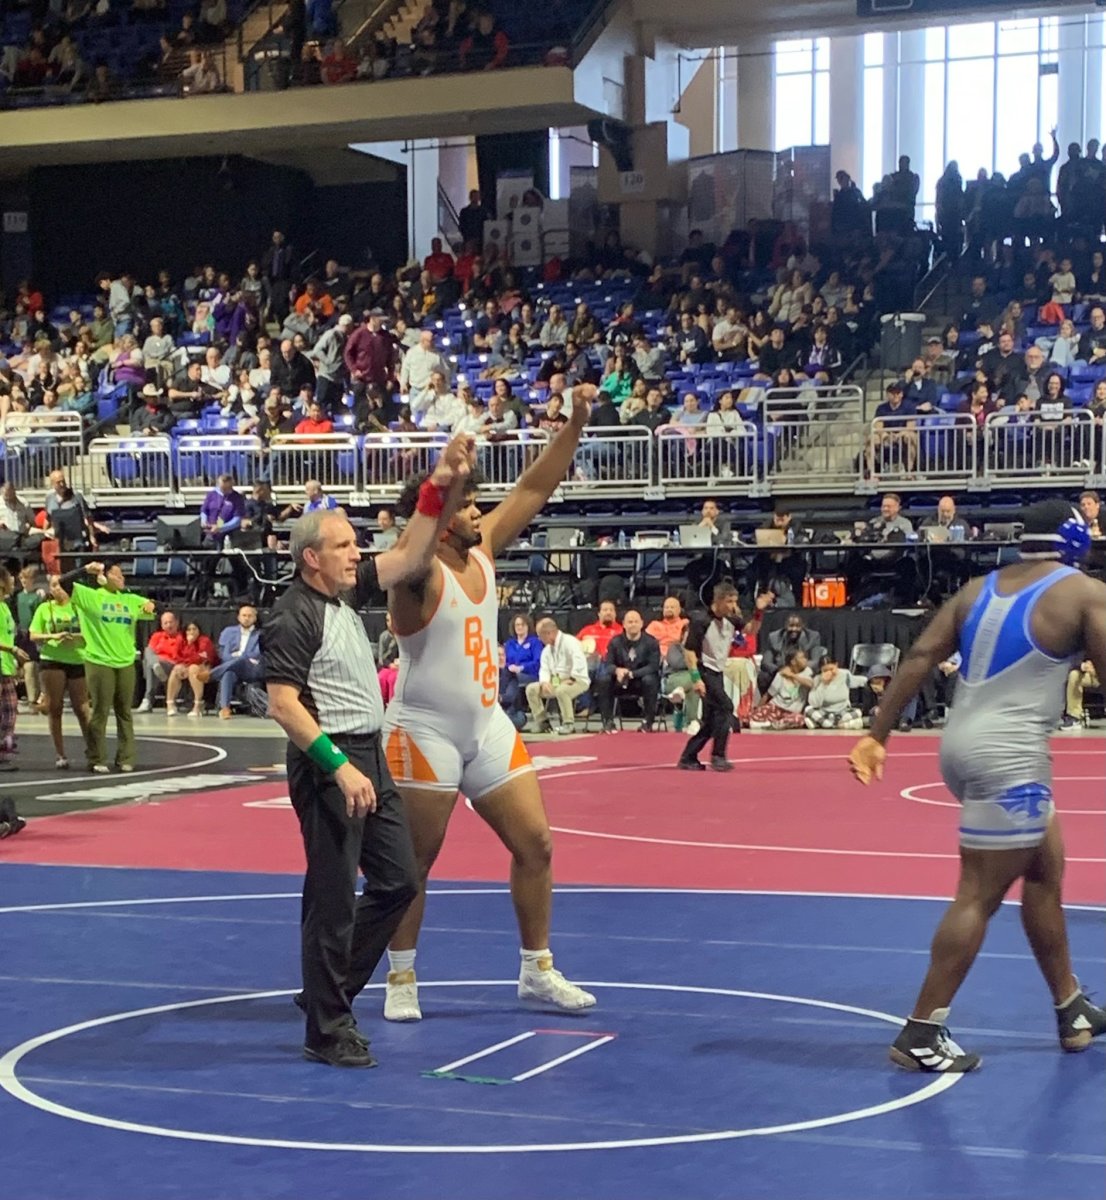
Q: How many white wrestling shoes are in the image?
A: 2